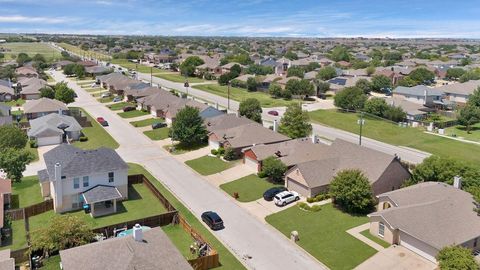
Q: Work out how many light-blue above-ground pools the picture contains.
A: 1